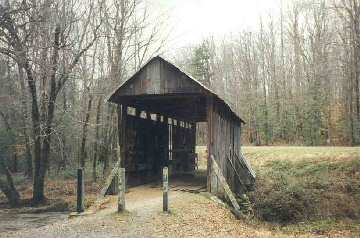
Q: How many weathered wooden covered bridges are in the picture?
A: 1